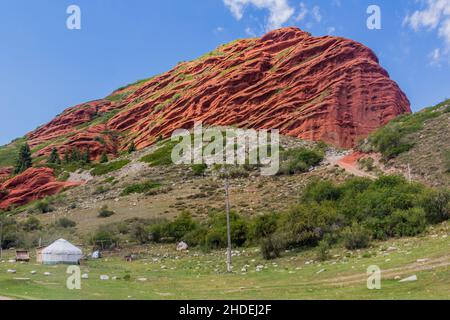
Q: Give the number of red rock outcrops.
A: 2